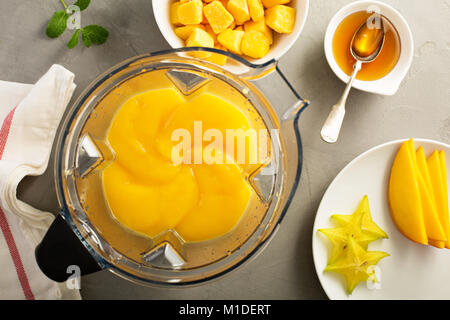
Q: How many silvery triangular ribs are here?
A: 4